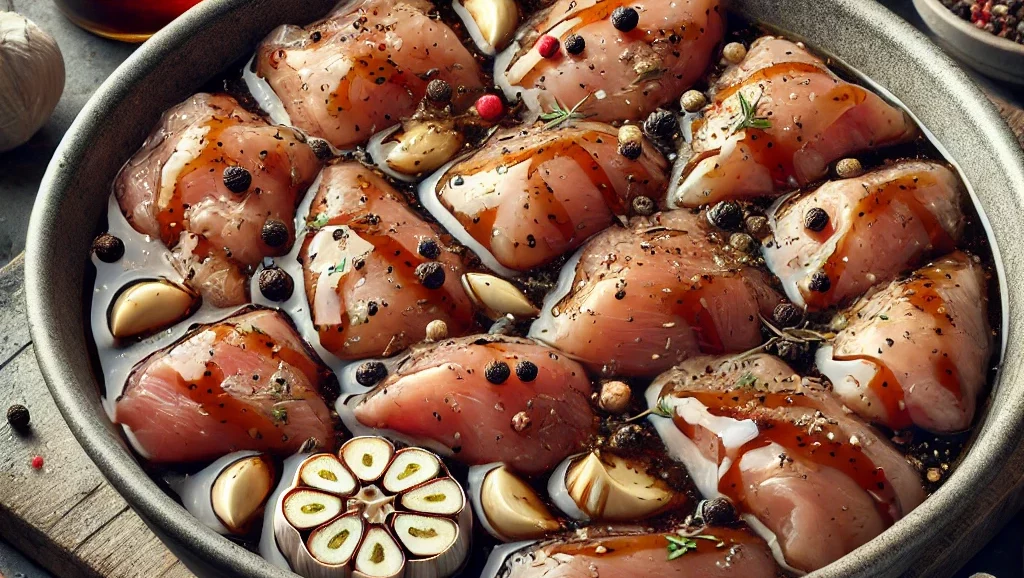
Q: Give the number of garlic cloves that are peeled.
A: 7